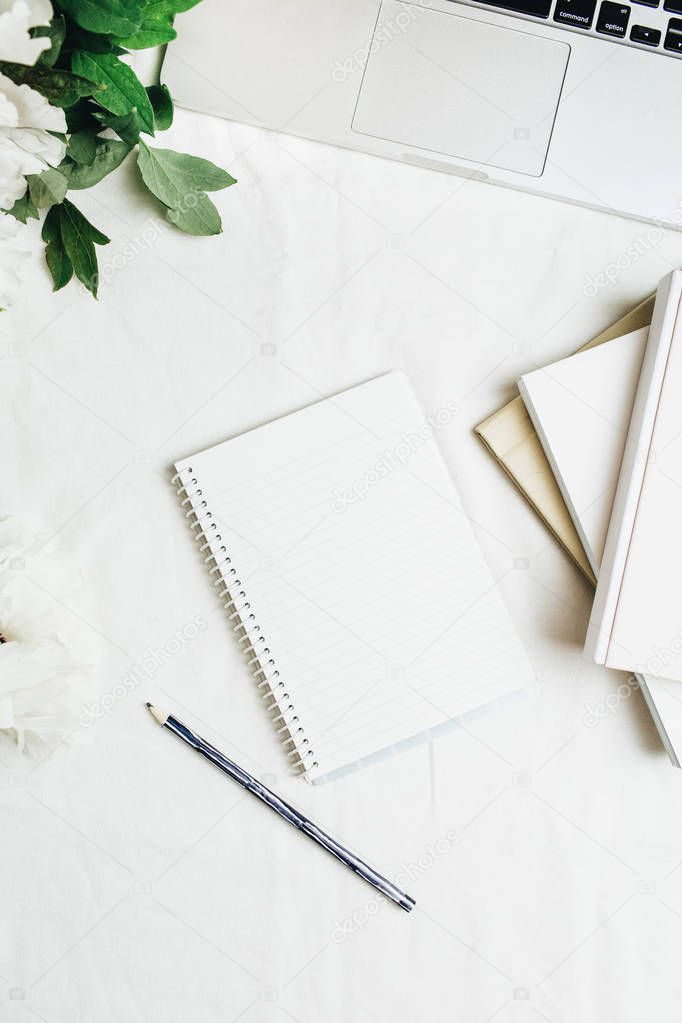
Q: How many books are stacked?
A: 3